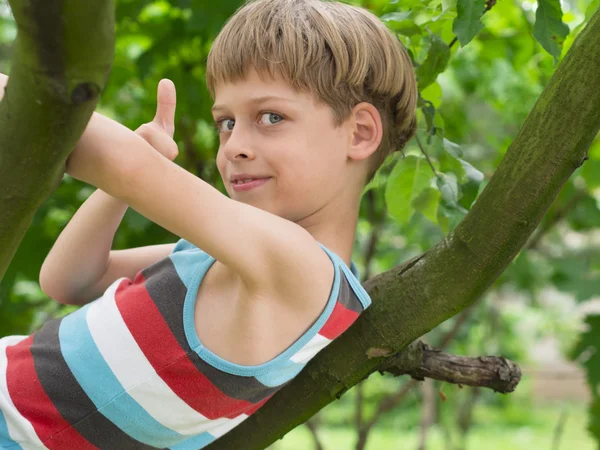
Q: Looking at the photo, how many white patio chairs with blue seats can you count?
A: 0